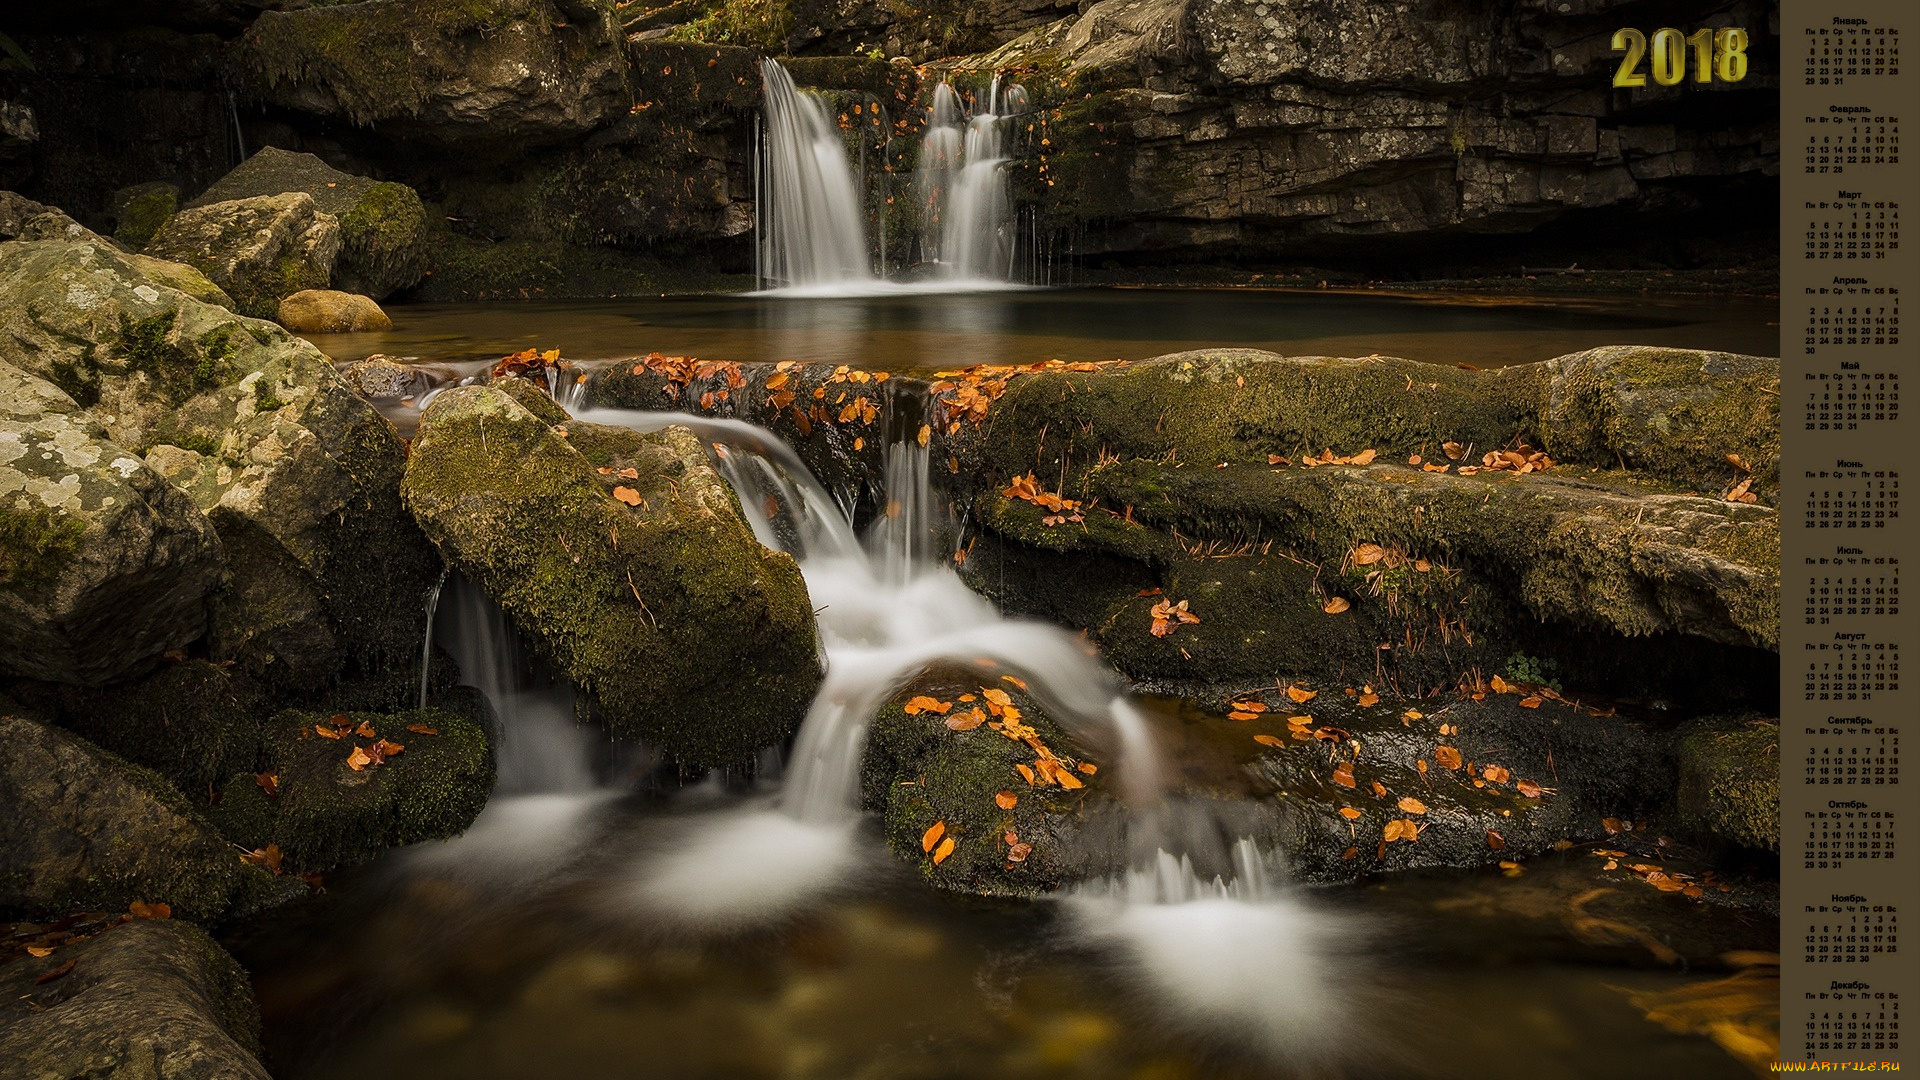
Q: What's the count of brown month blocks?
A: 12